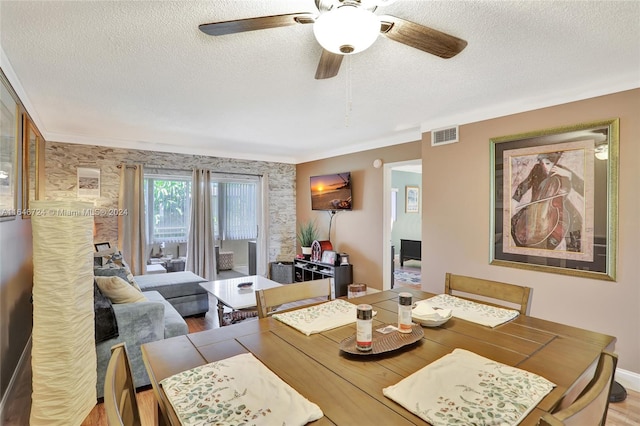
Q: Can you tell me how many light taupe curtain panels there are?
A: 3